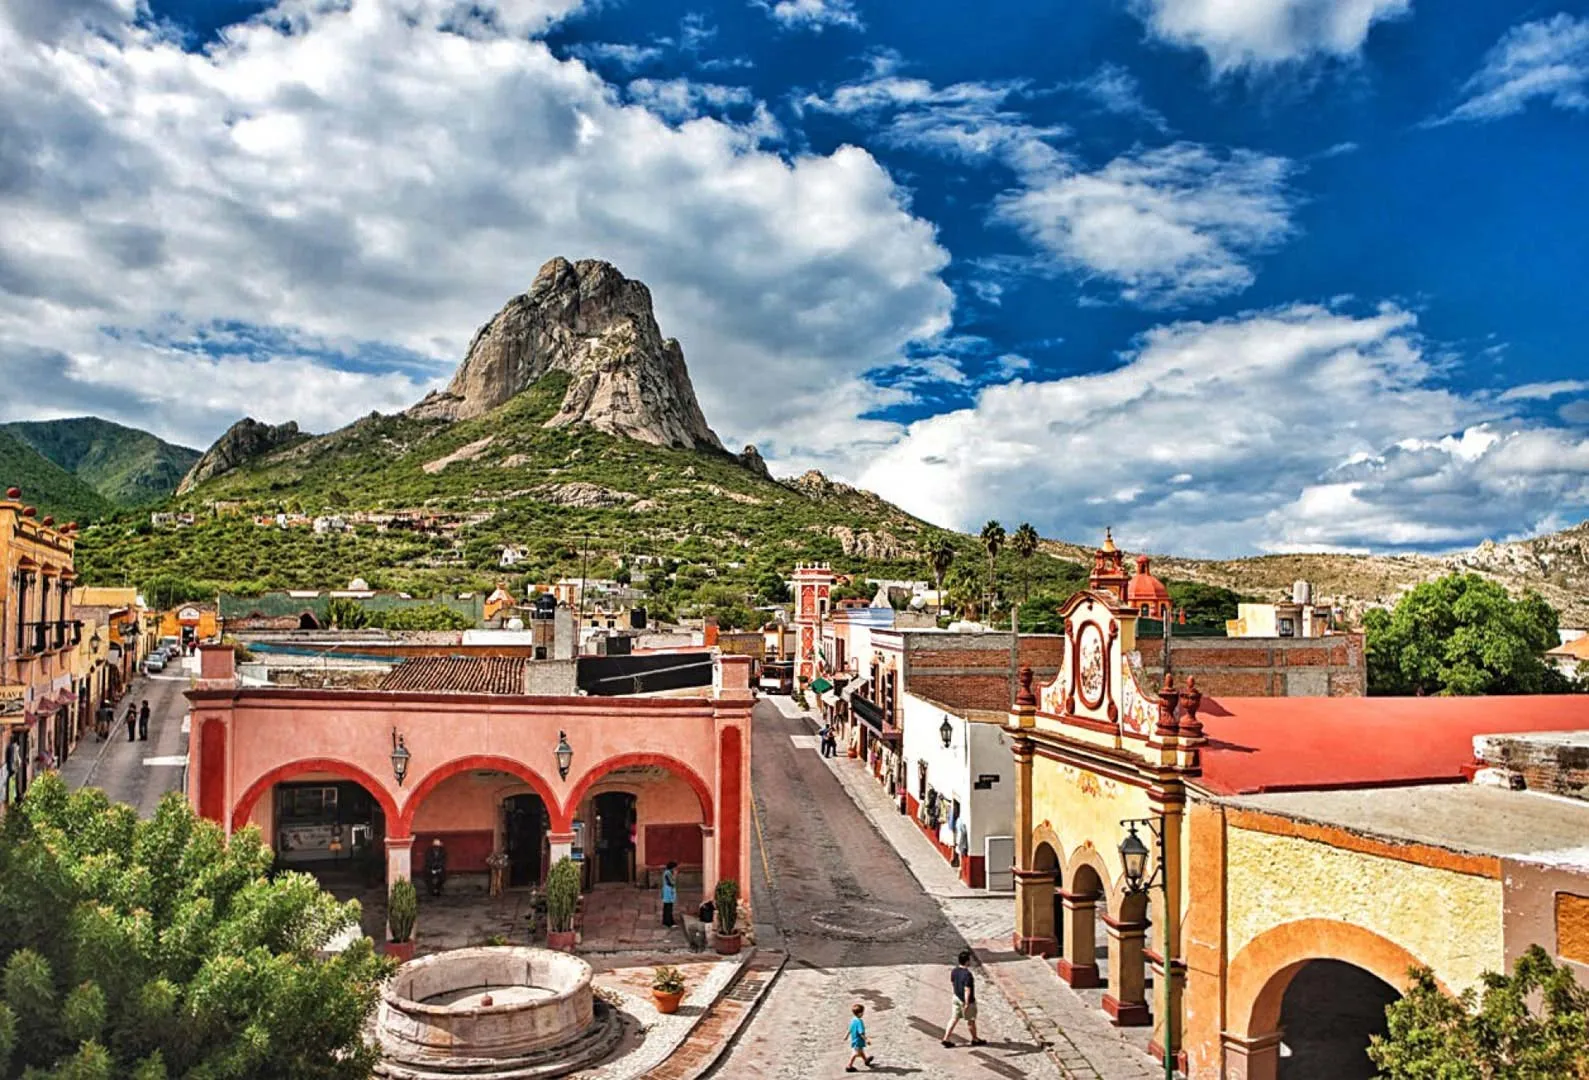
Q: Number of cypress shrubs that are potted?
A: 3